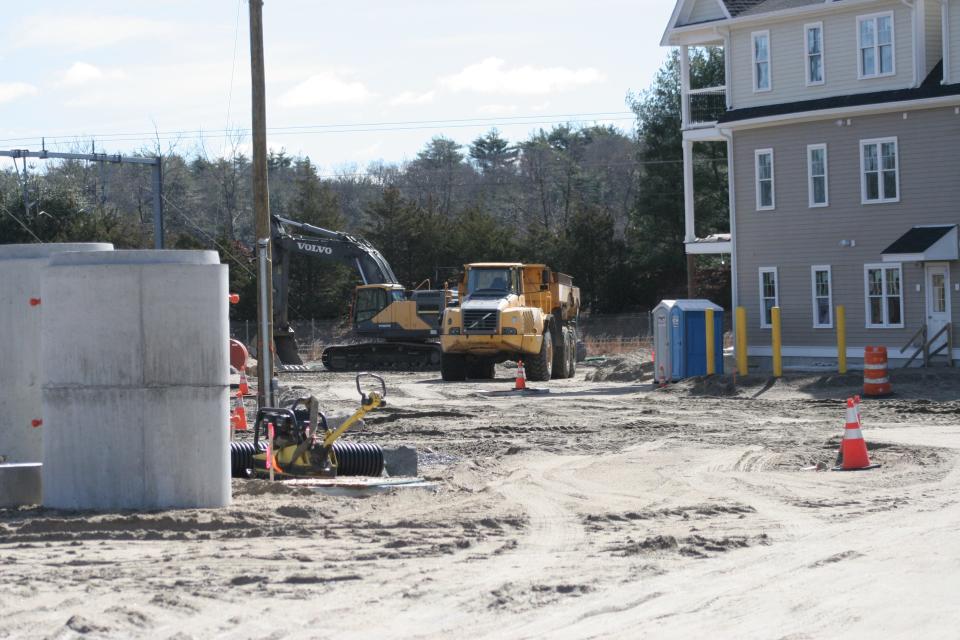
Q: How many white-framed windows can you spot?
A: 9